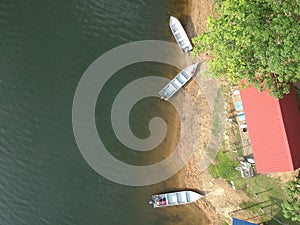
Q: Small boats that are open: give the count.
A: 3